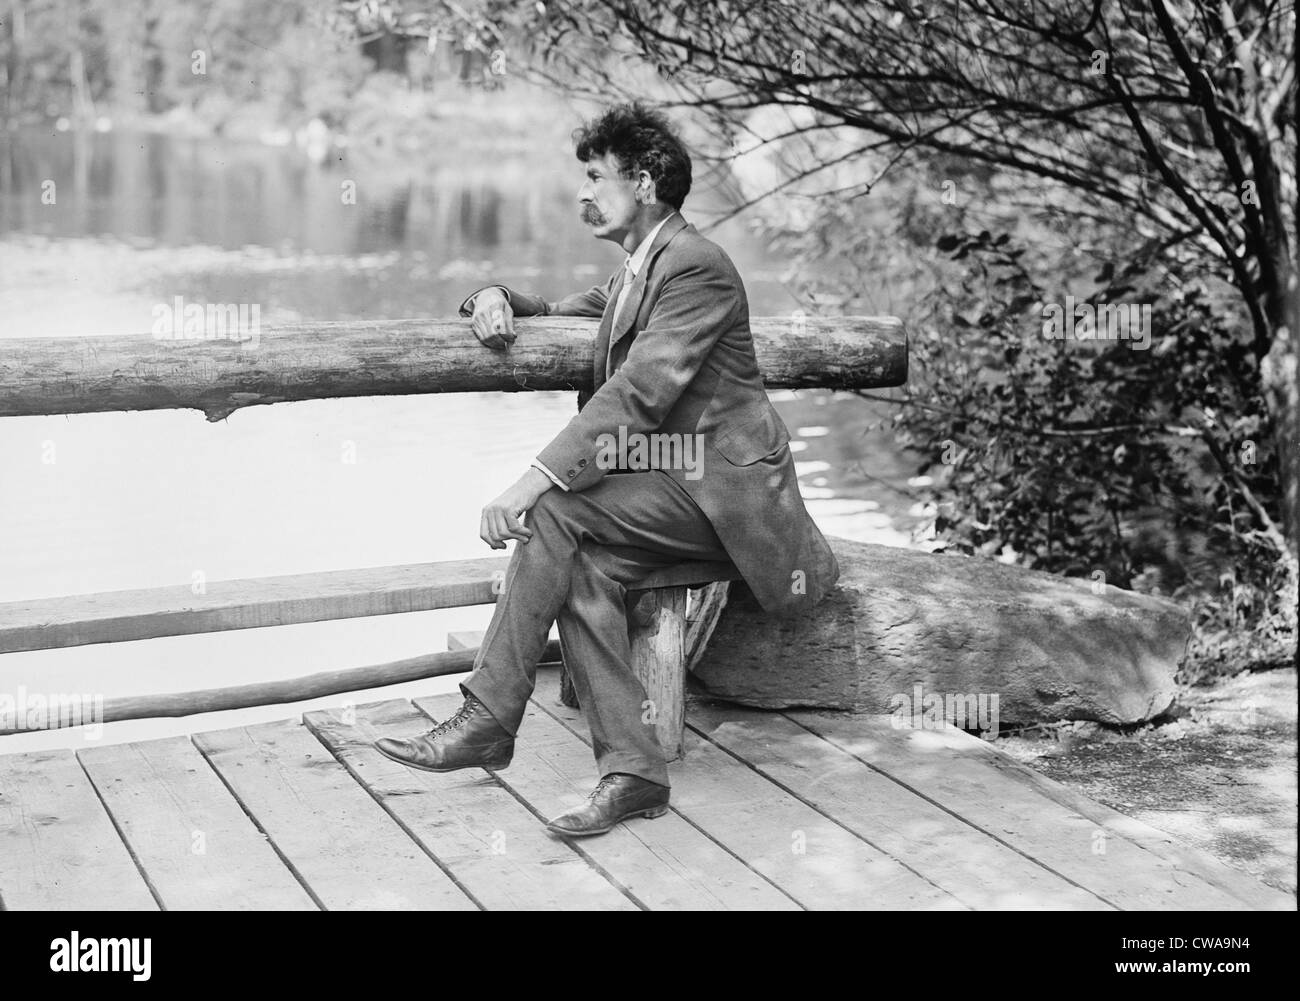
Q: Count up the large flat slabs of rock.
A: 1